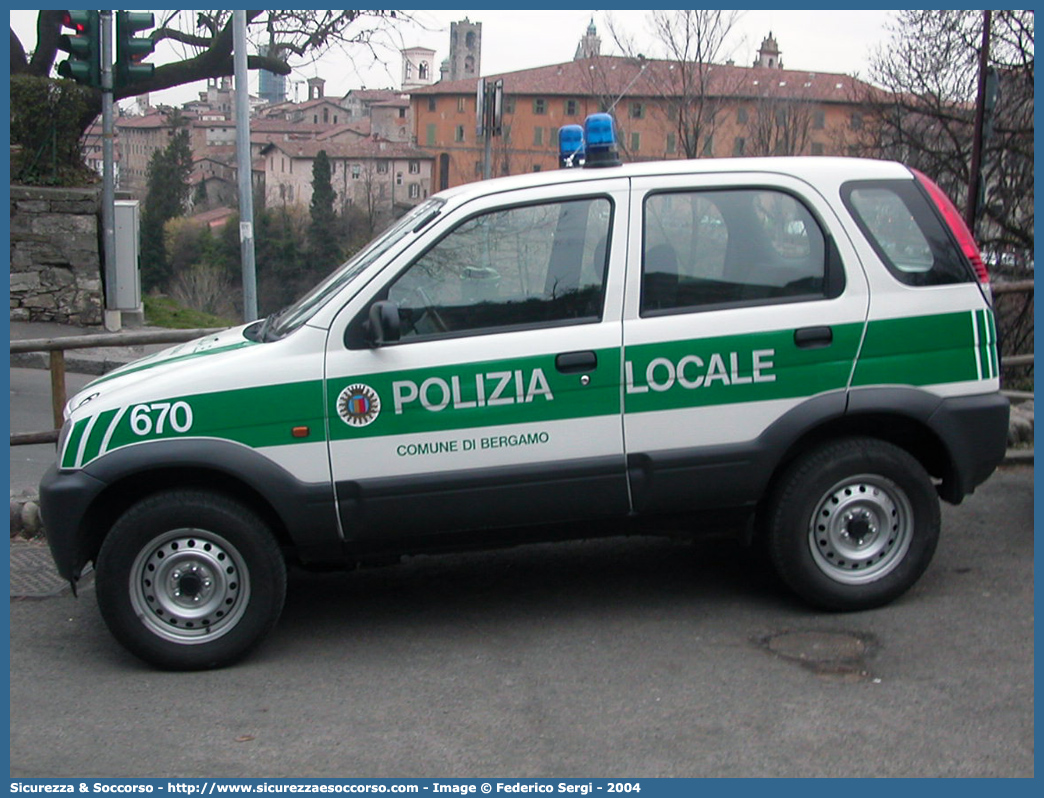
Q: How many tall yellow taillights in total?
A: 0